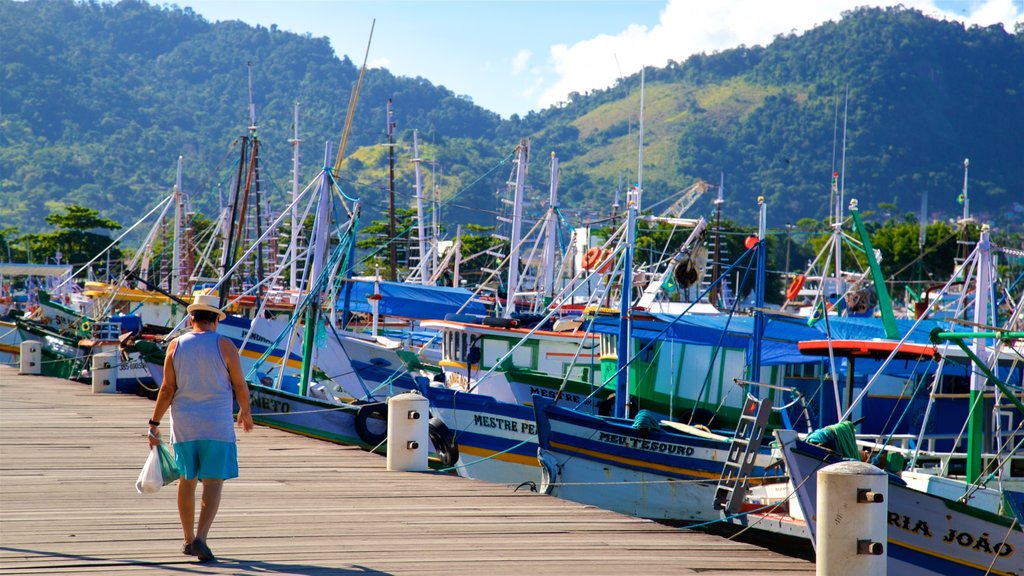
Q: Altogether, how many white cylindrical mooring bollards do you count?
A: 4